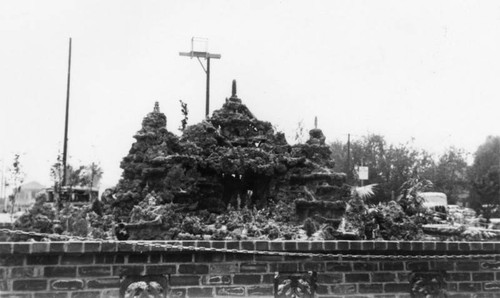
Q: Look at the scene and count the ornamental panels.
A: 3